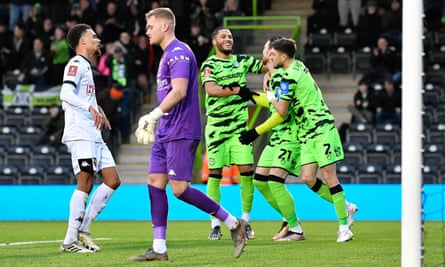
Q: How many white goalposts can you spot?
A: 1